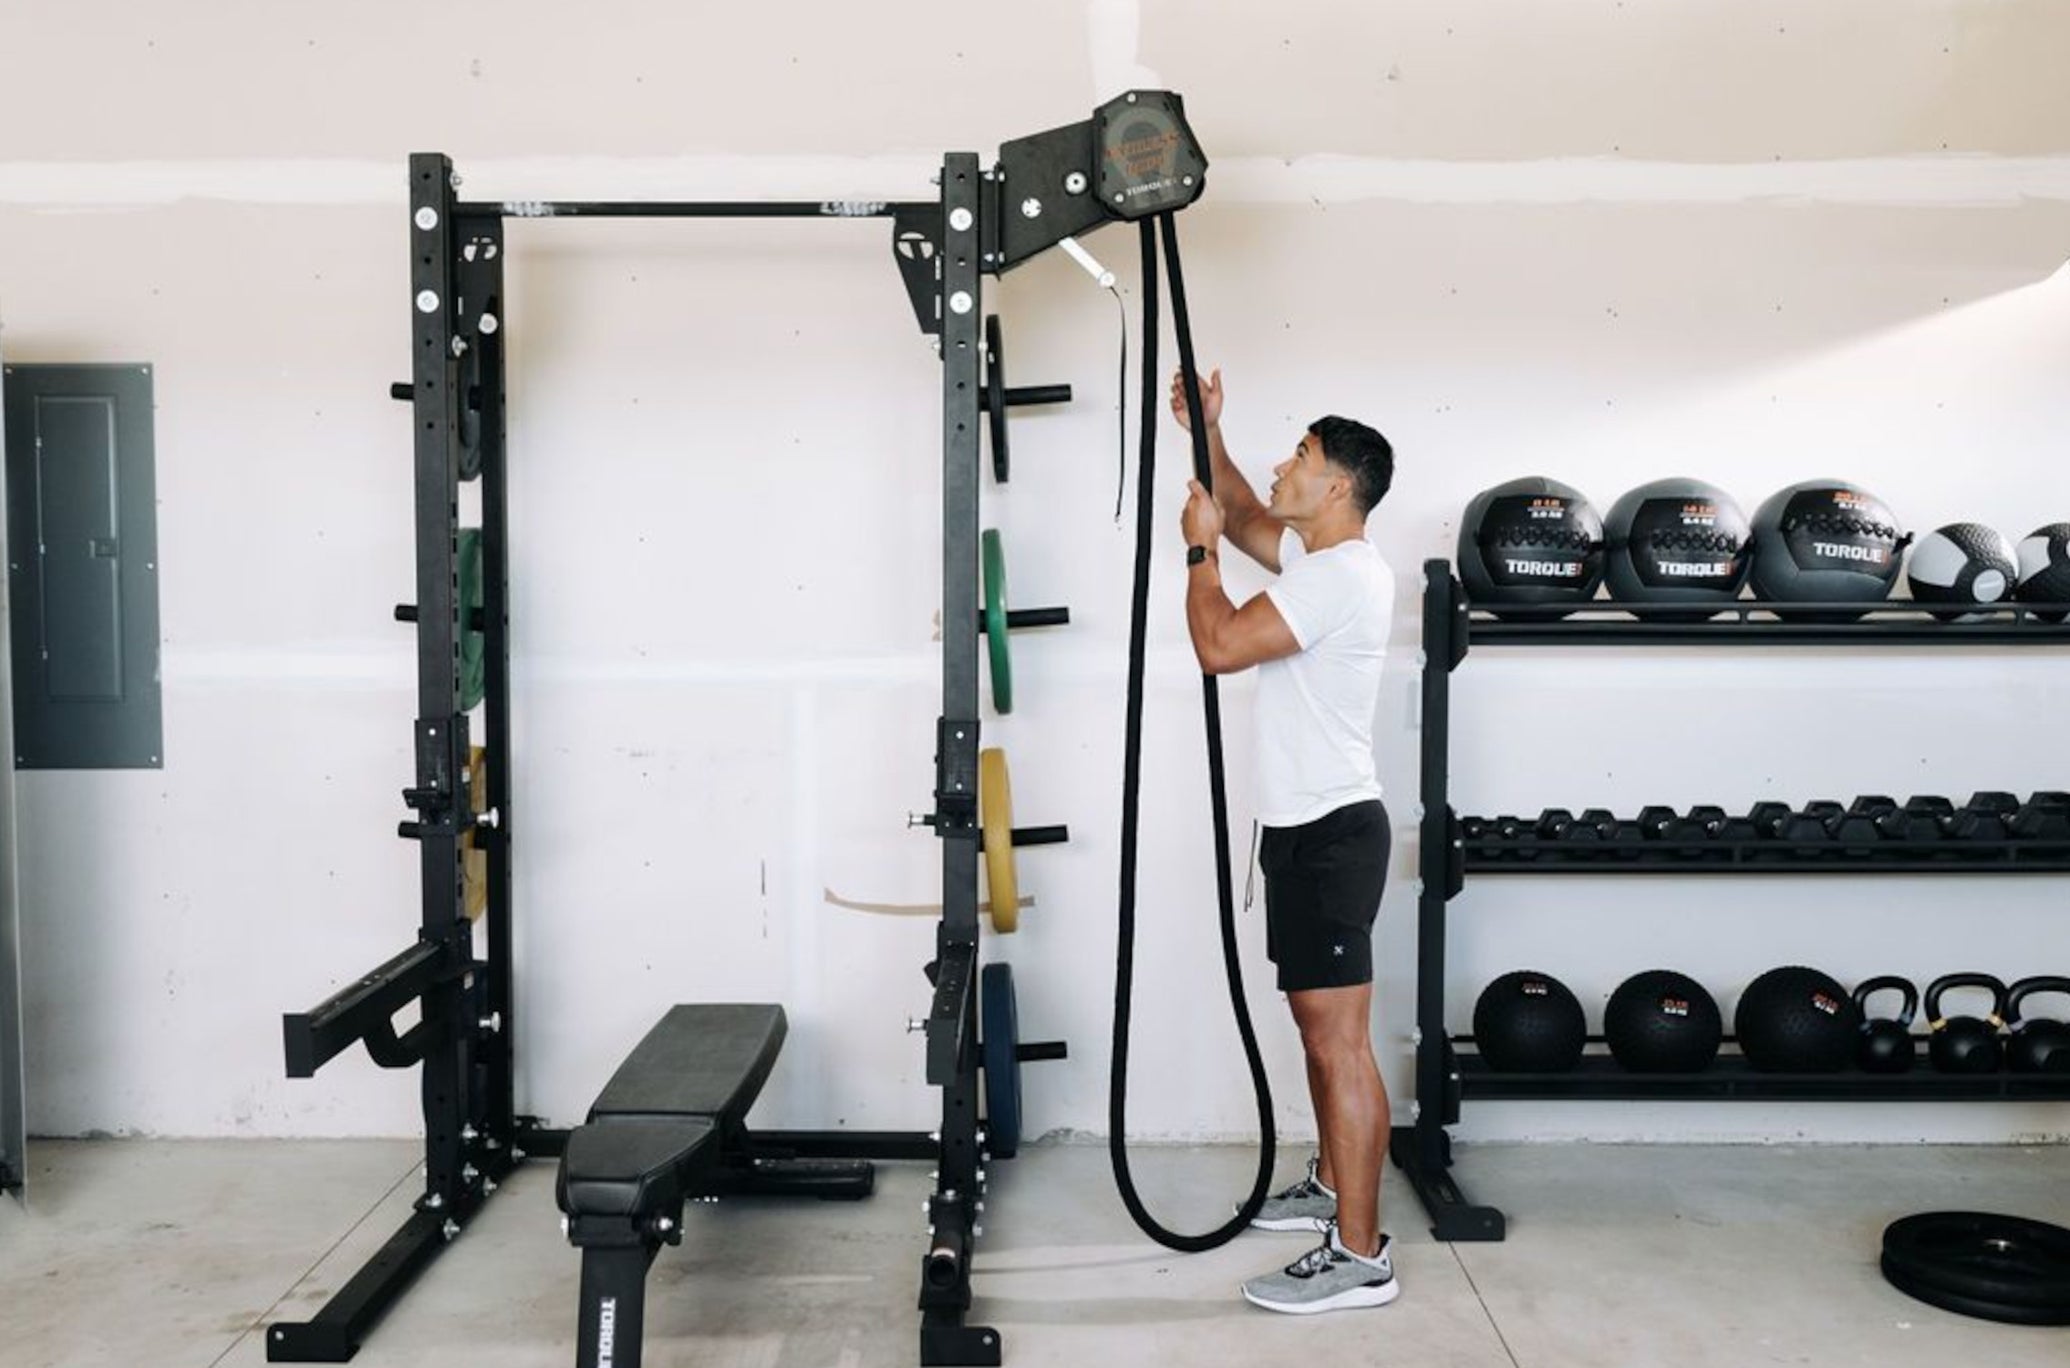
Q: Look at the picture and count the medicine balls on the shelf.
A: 8